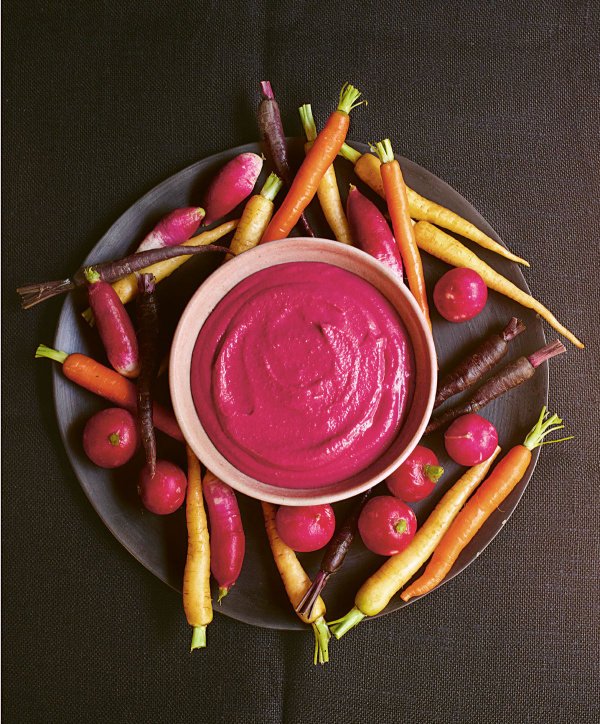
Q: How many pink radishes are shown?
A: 12